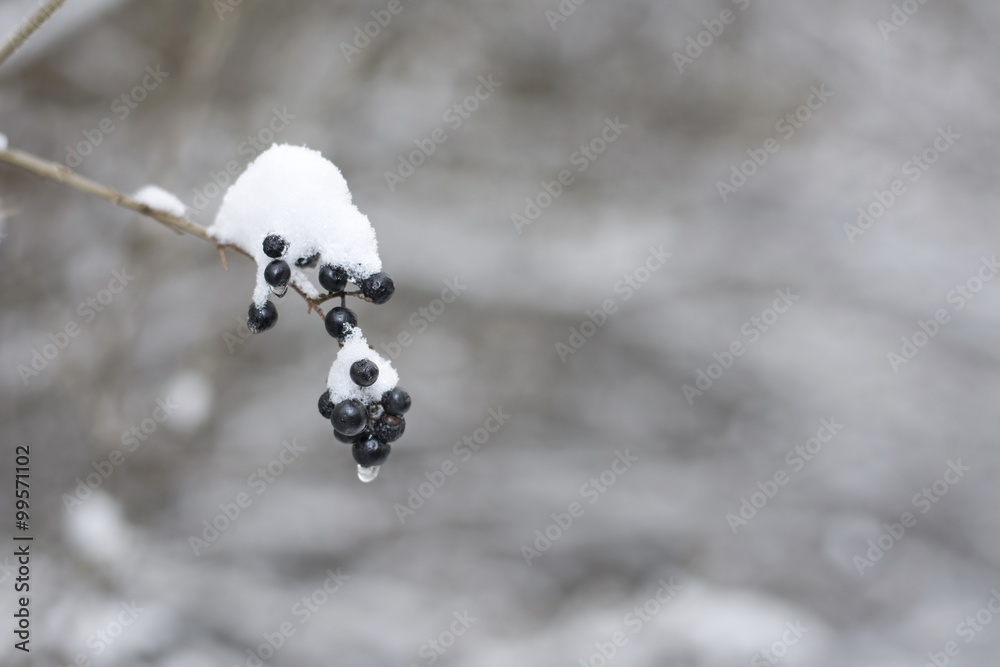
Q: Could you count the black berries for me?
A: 14